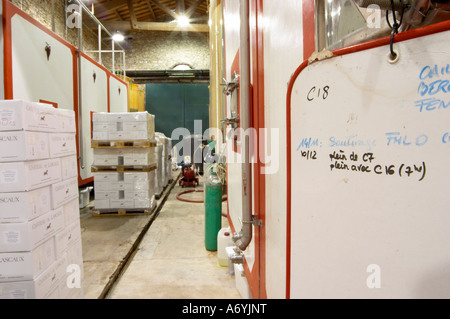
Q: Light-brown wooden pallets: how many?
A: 3